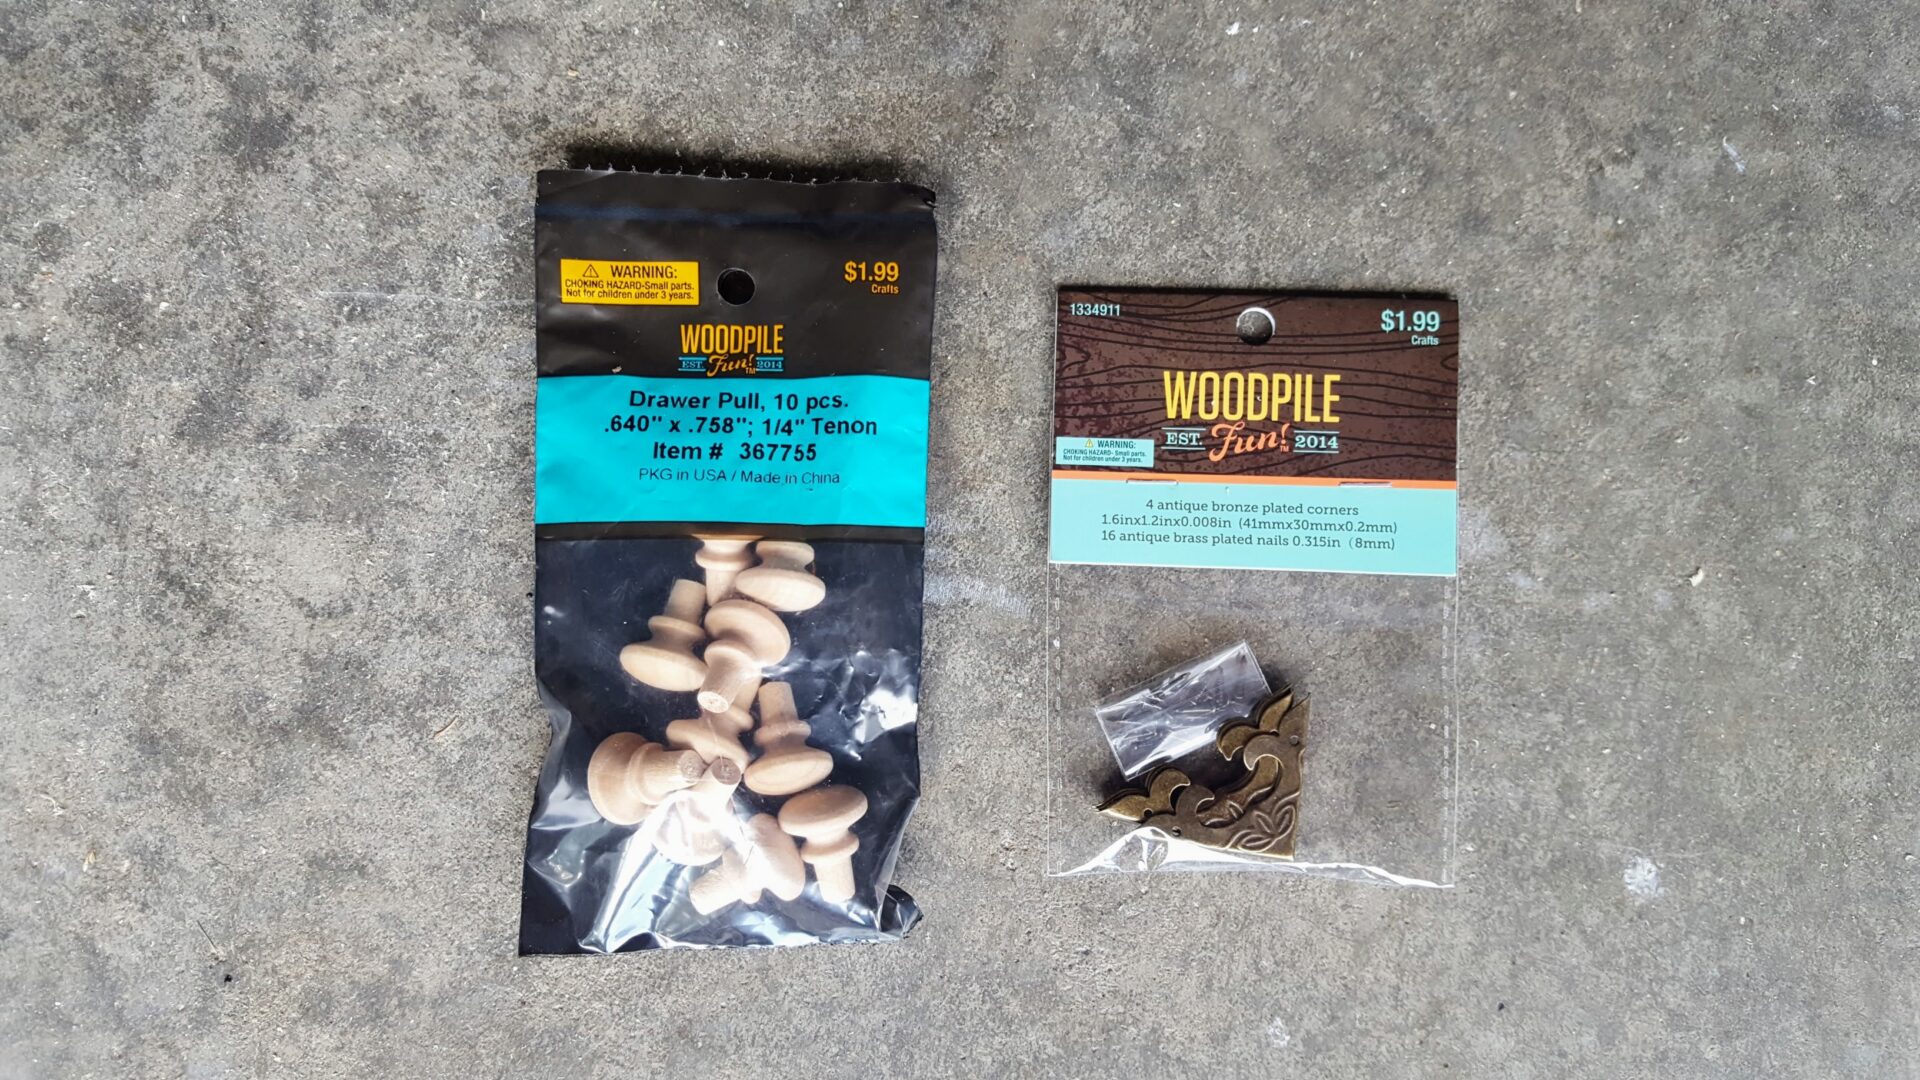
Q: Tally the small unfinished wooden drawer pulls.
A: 10